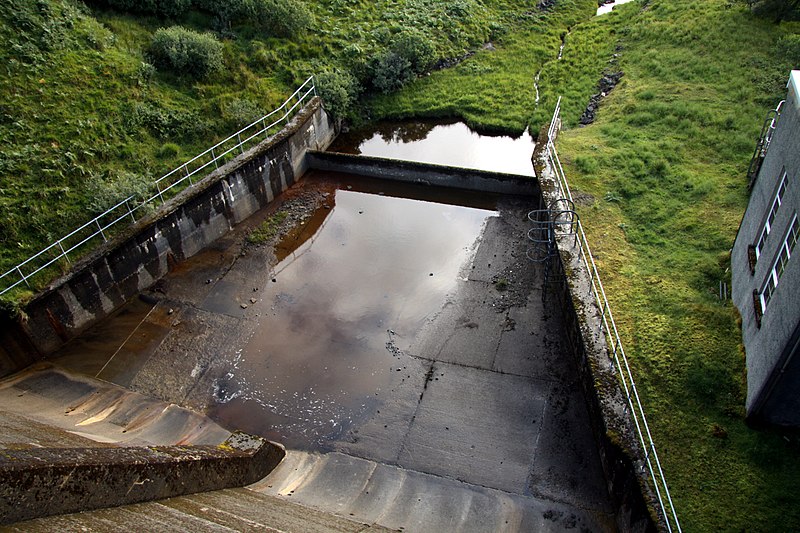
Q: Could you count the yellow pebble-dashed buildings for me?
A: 0